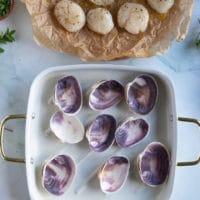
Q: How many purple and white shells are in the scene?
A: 9